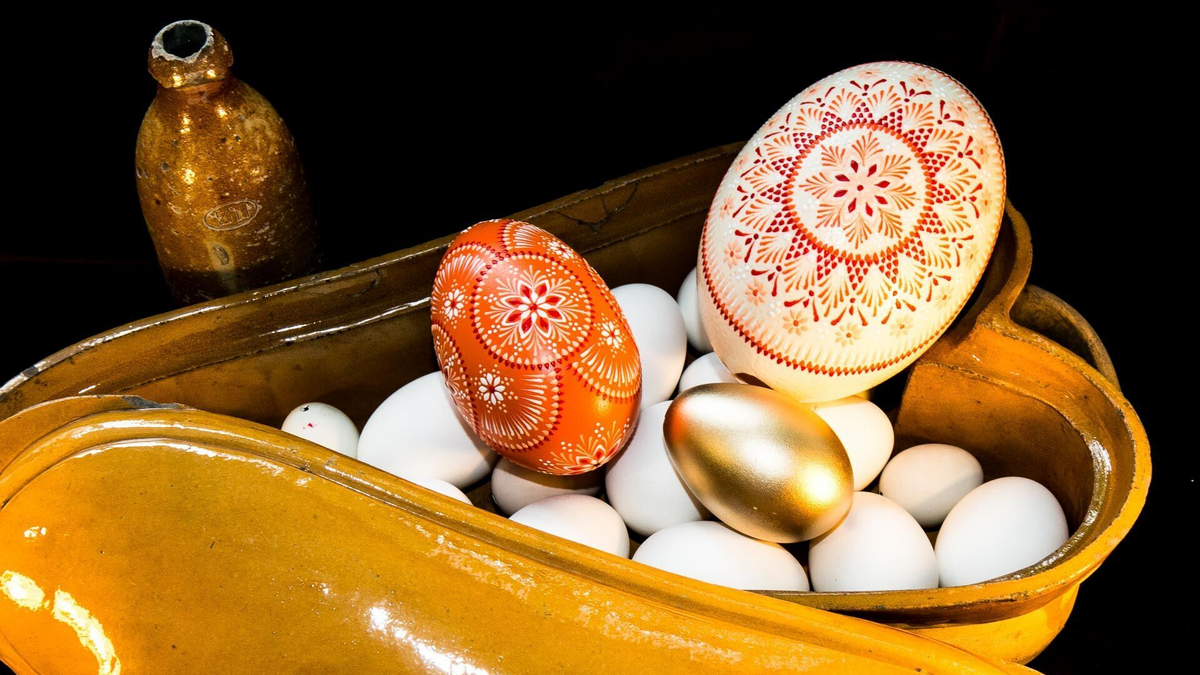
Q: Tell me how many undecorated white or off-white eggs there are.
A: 14